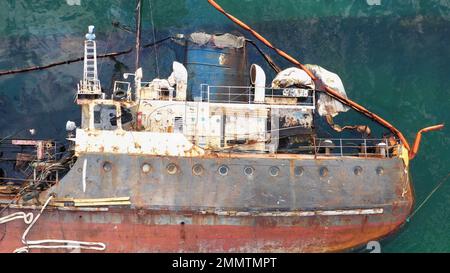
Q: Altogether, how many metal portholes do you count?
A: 11